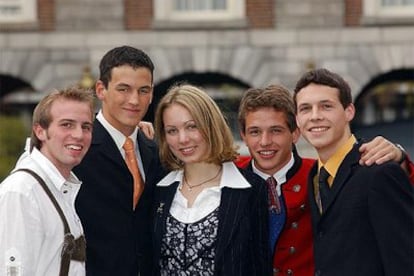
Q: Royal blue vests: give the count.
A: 1